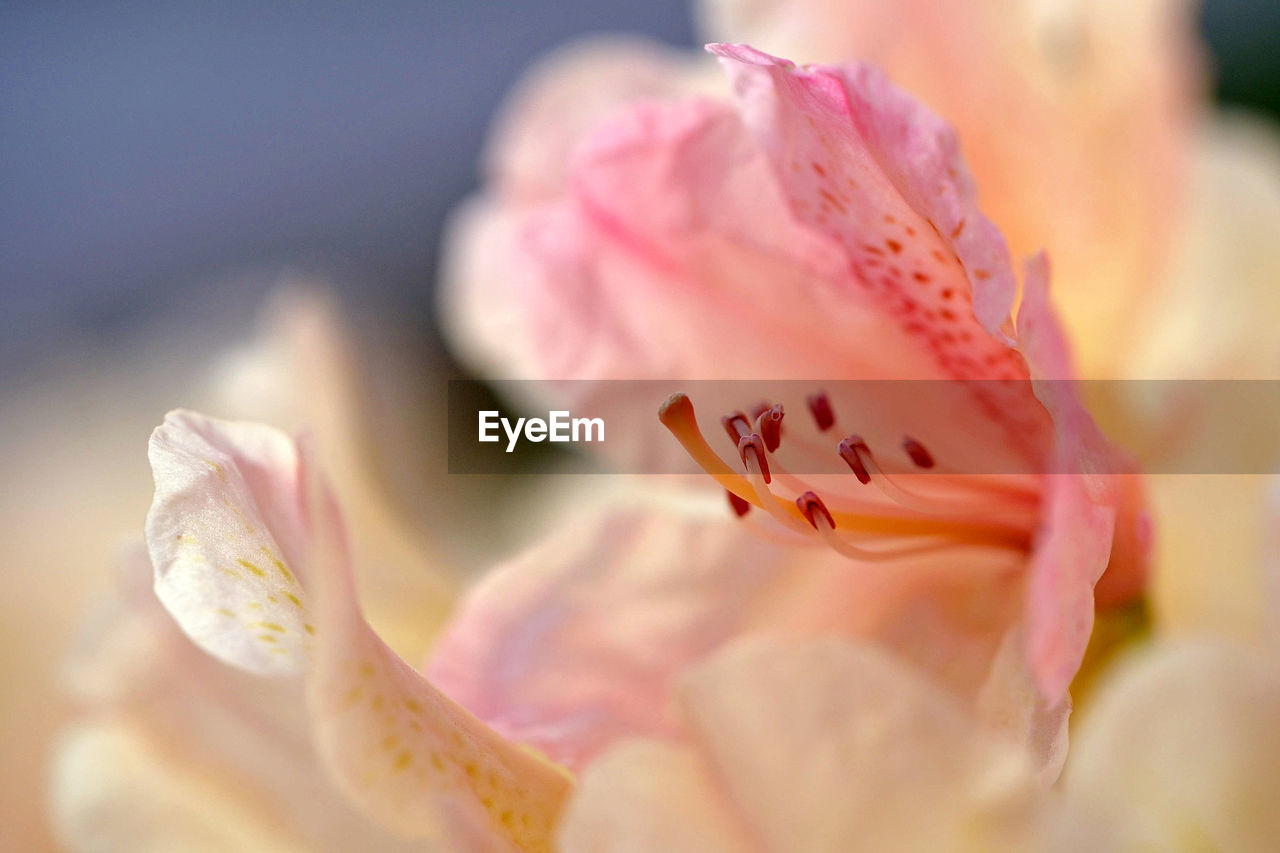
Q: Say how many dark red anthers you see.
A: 9